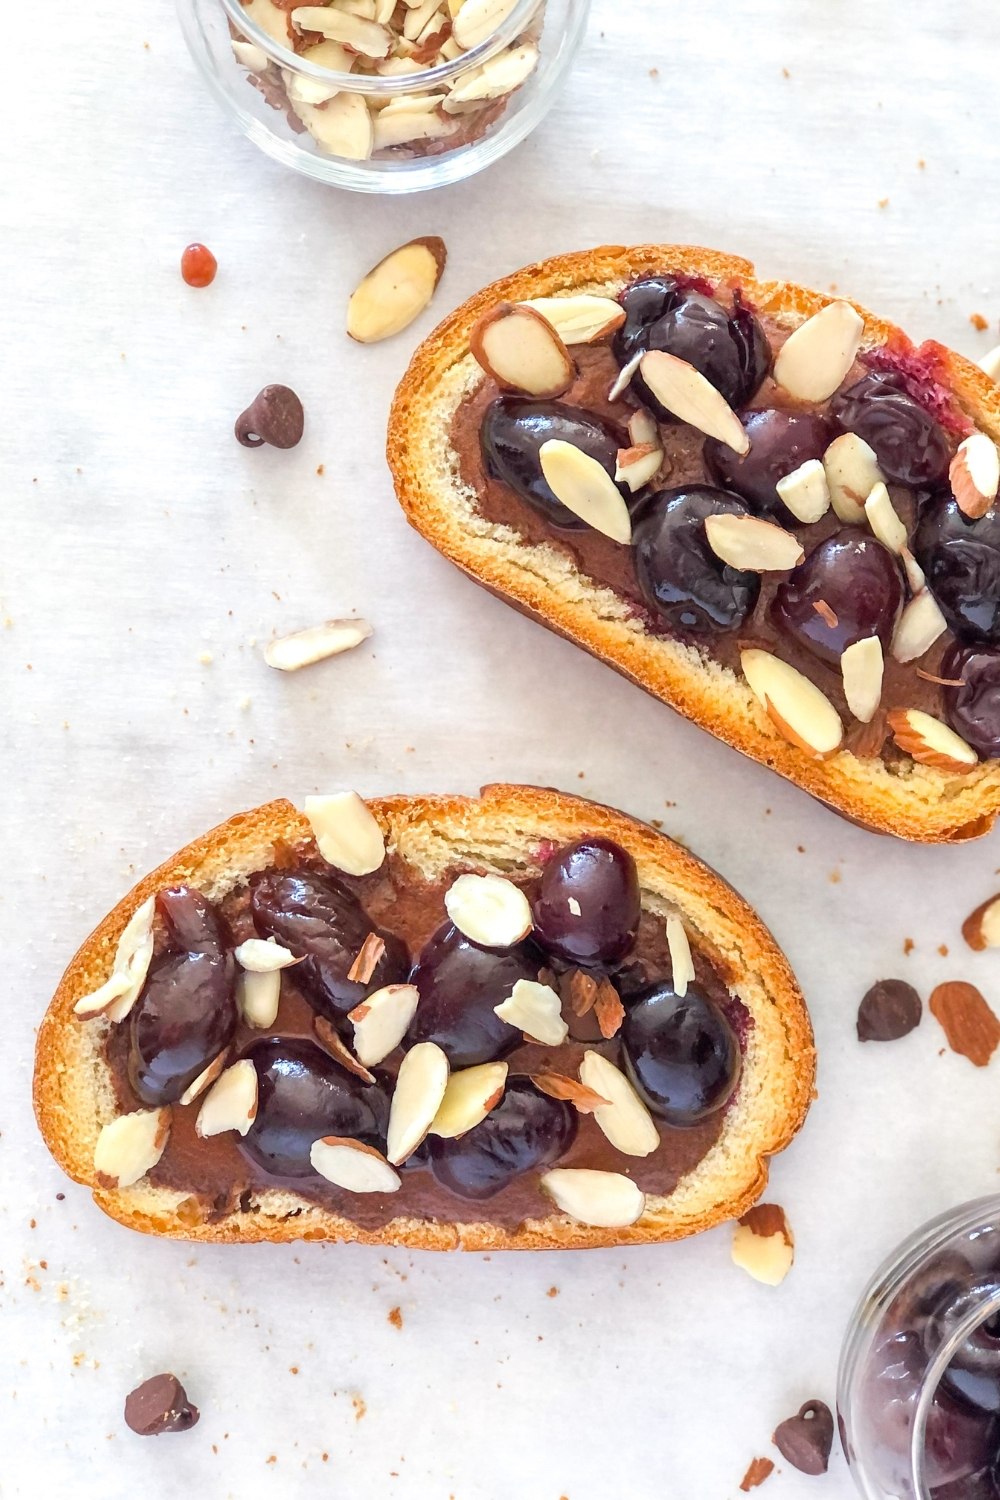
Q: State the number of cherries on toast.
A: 15